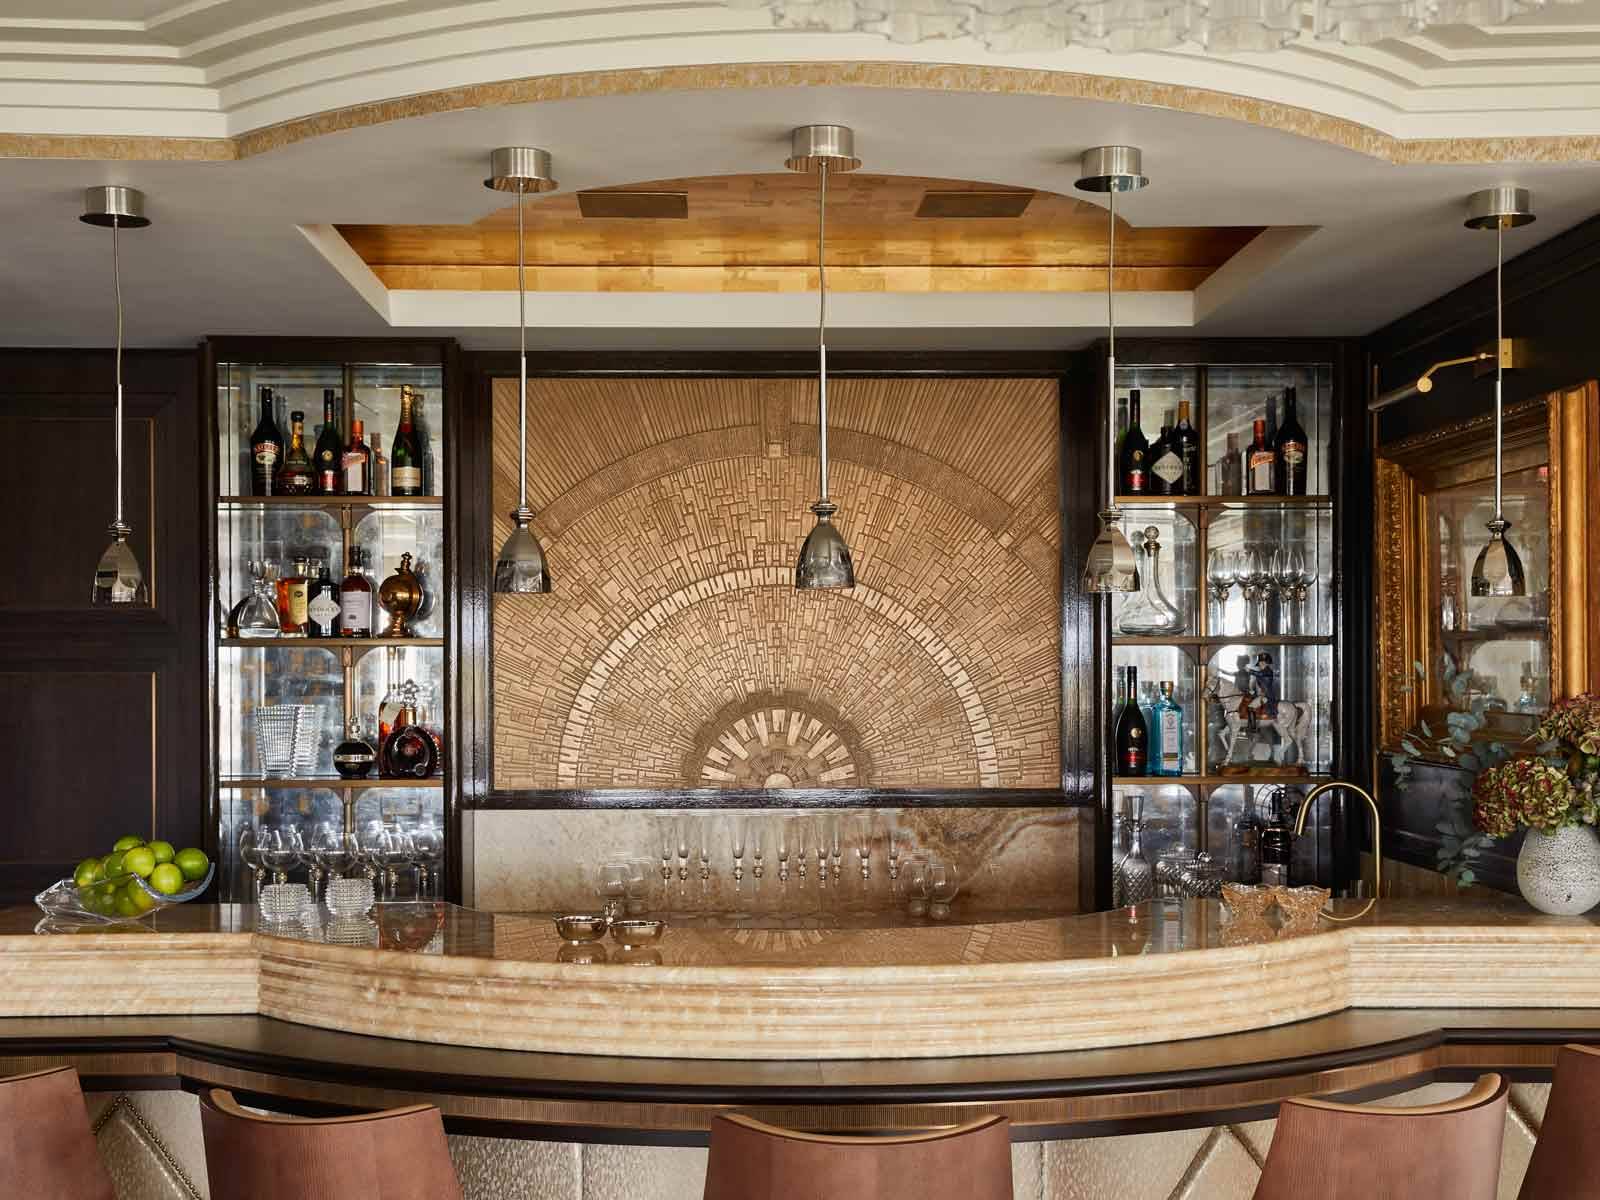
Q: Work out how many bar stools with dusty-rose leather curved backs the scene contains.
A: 5